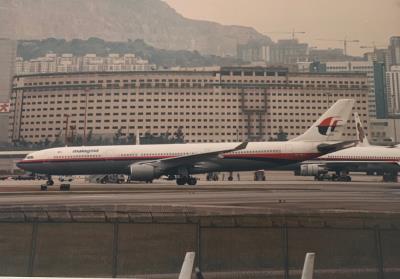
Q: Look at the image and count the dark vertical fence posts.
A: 5